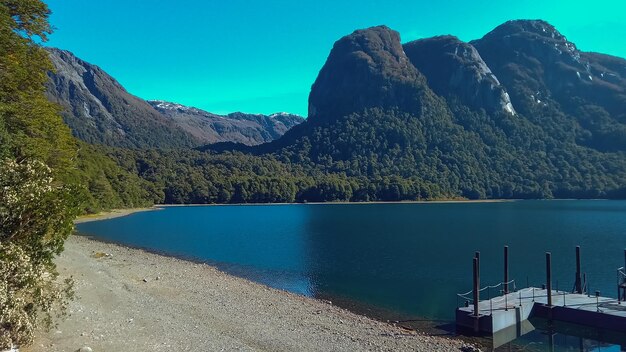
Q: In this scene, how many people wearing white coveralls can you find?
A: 0